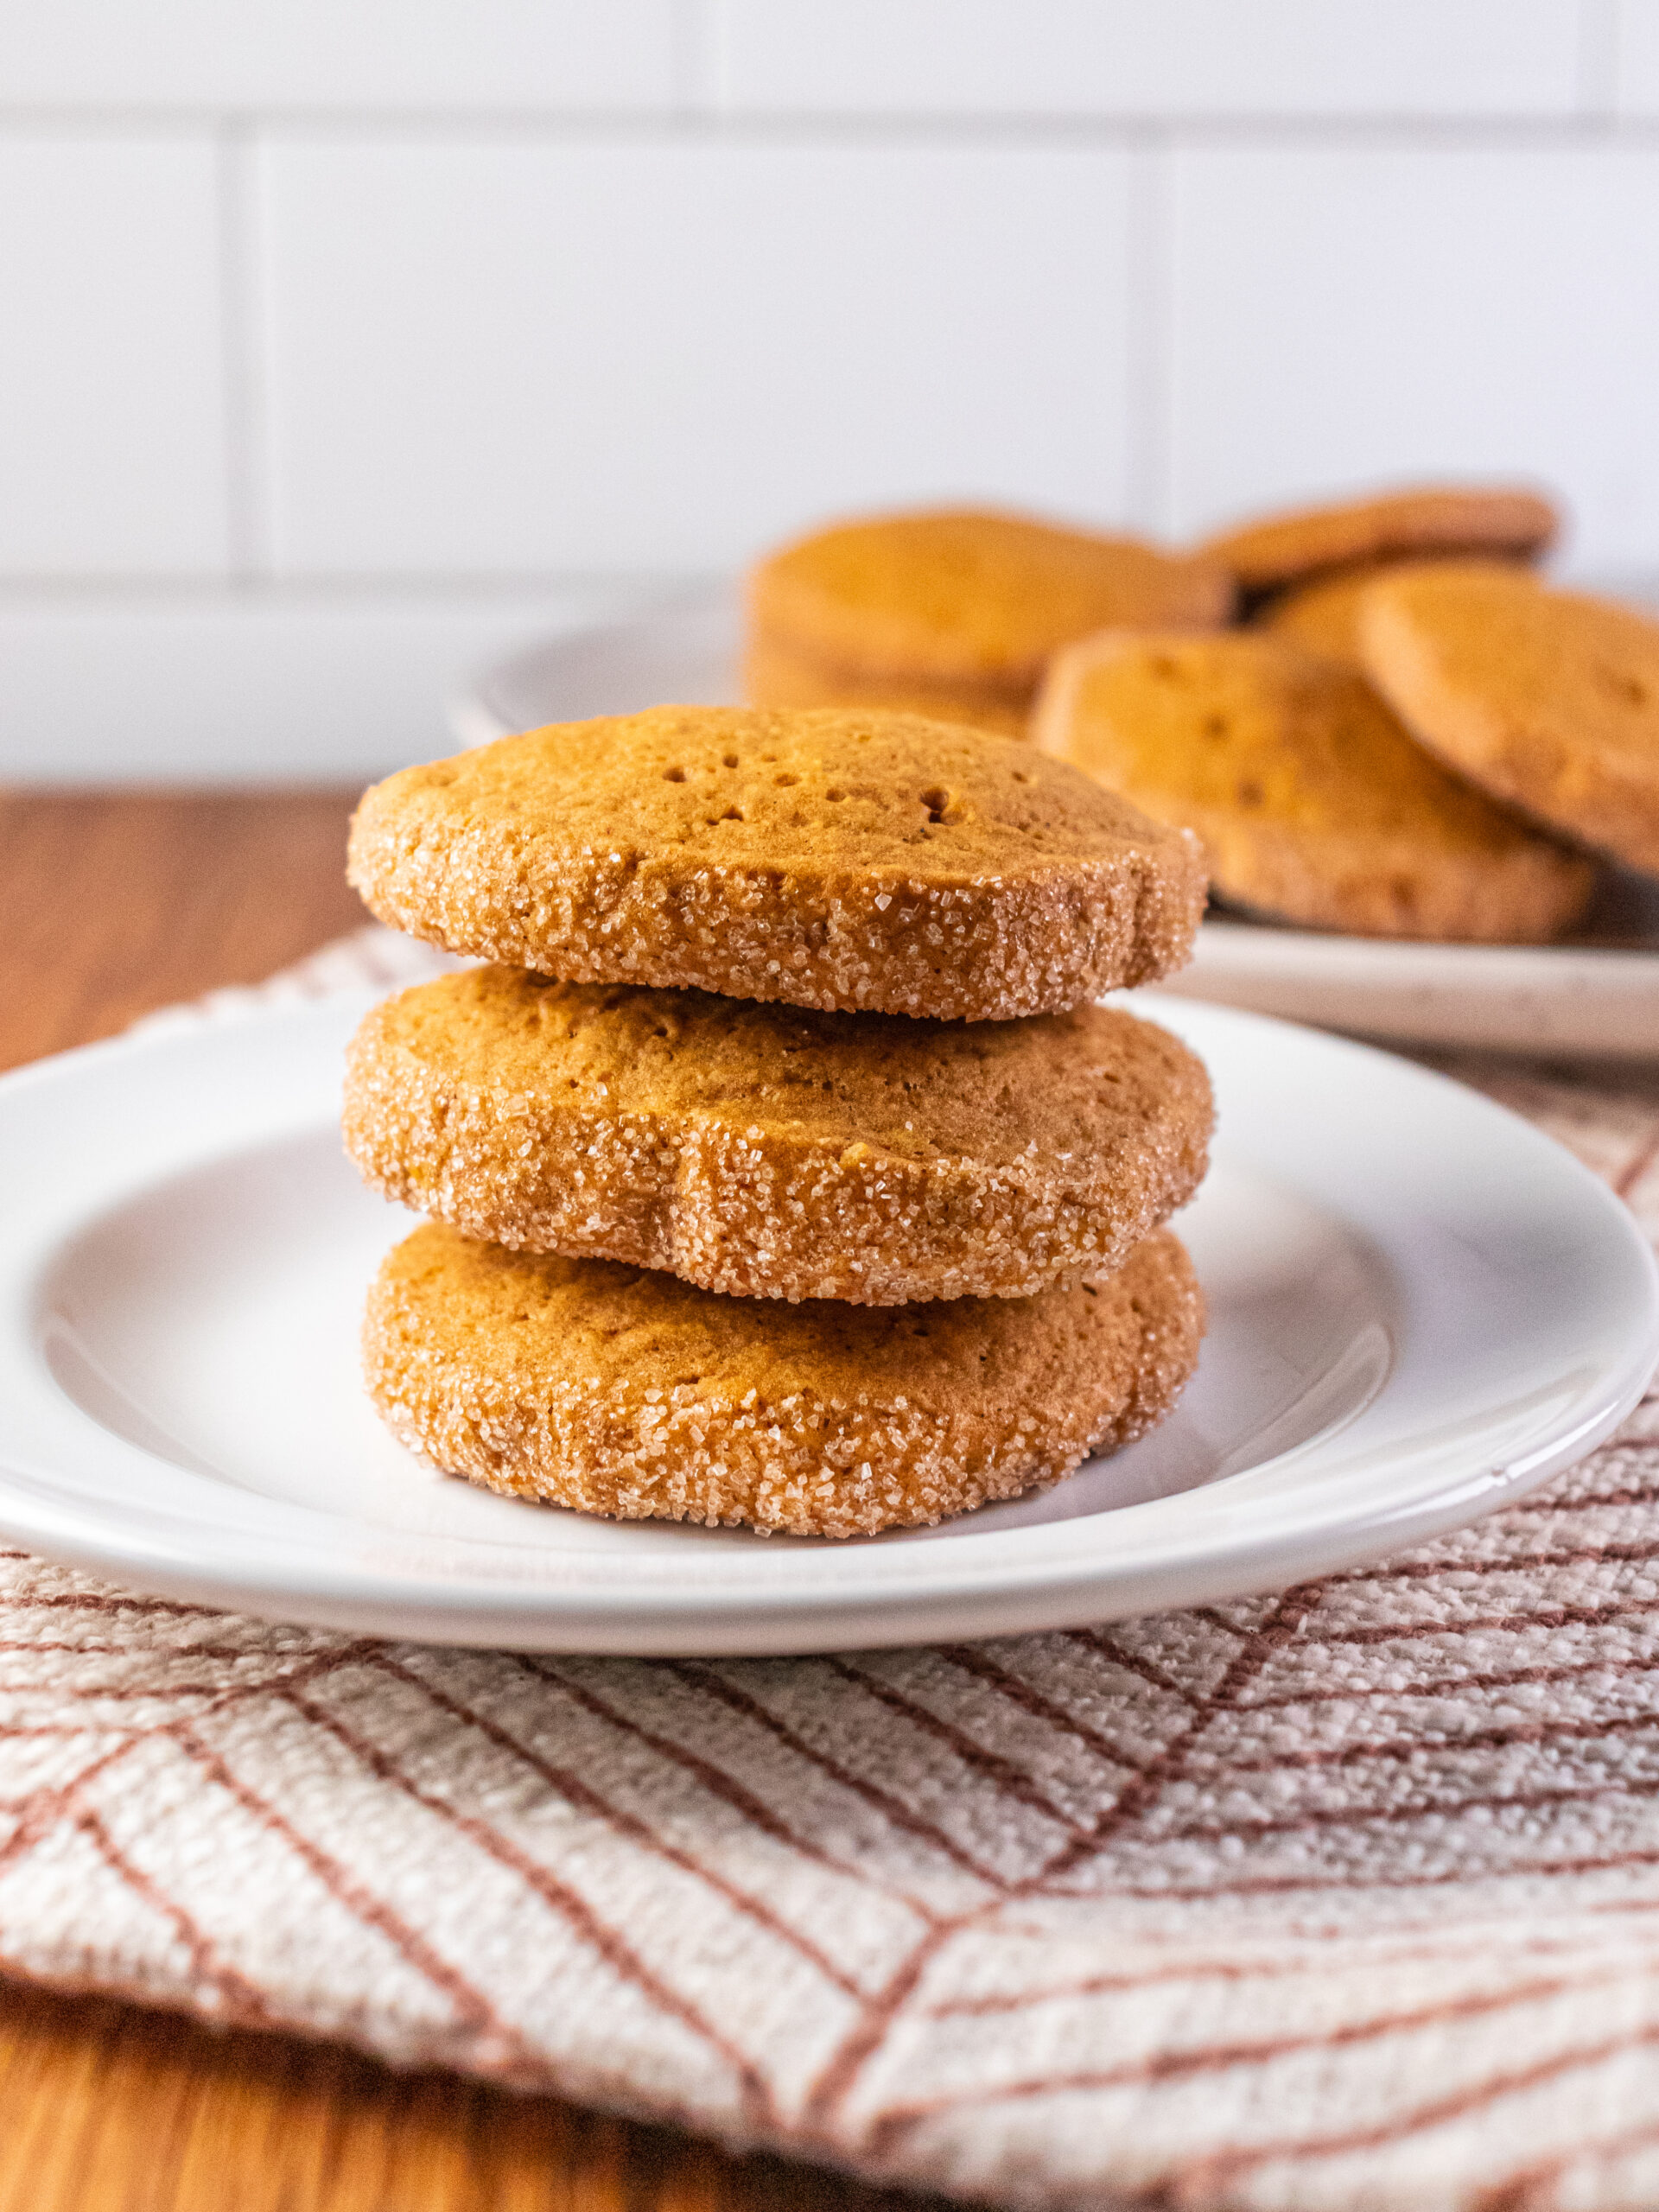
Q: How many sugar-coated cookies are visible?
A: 3